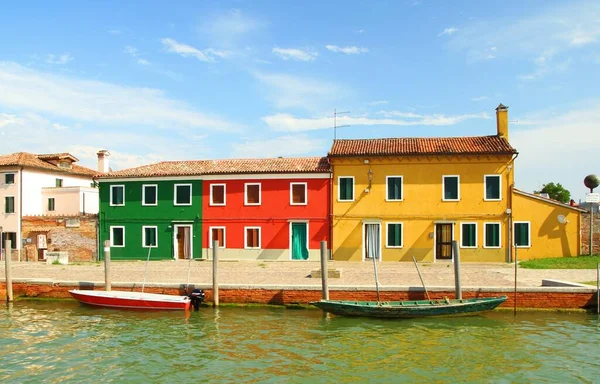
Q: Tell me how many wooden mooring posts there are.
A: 5